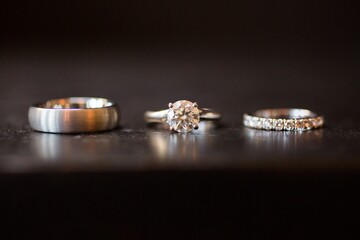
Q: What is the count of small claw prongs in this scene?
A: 4